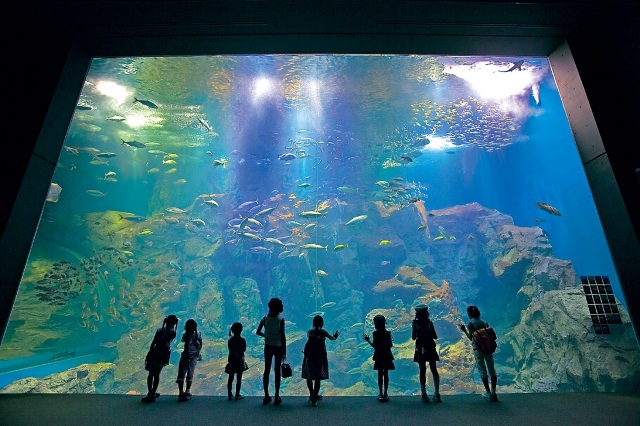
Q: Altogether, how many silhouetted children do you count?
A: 8